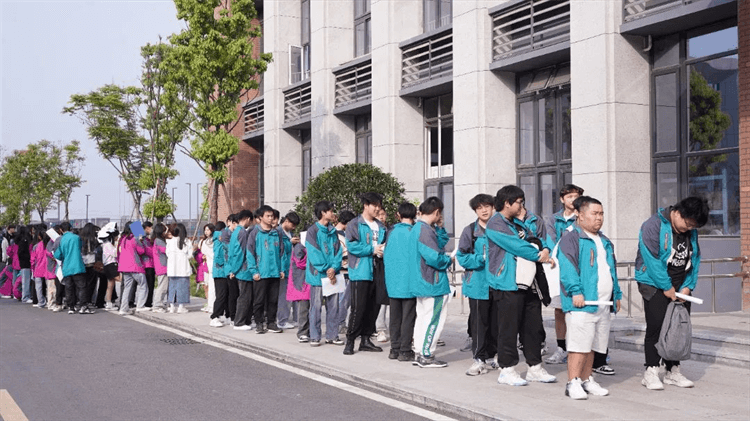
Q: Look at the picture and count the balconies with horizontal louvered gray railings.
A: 6